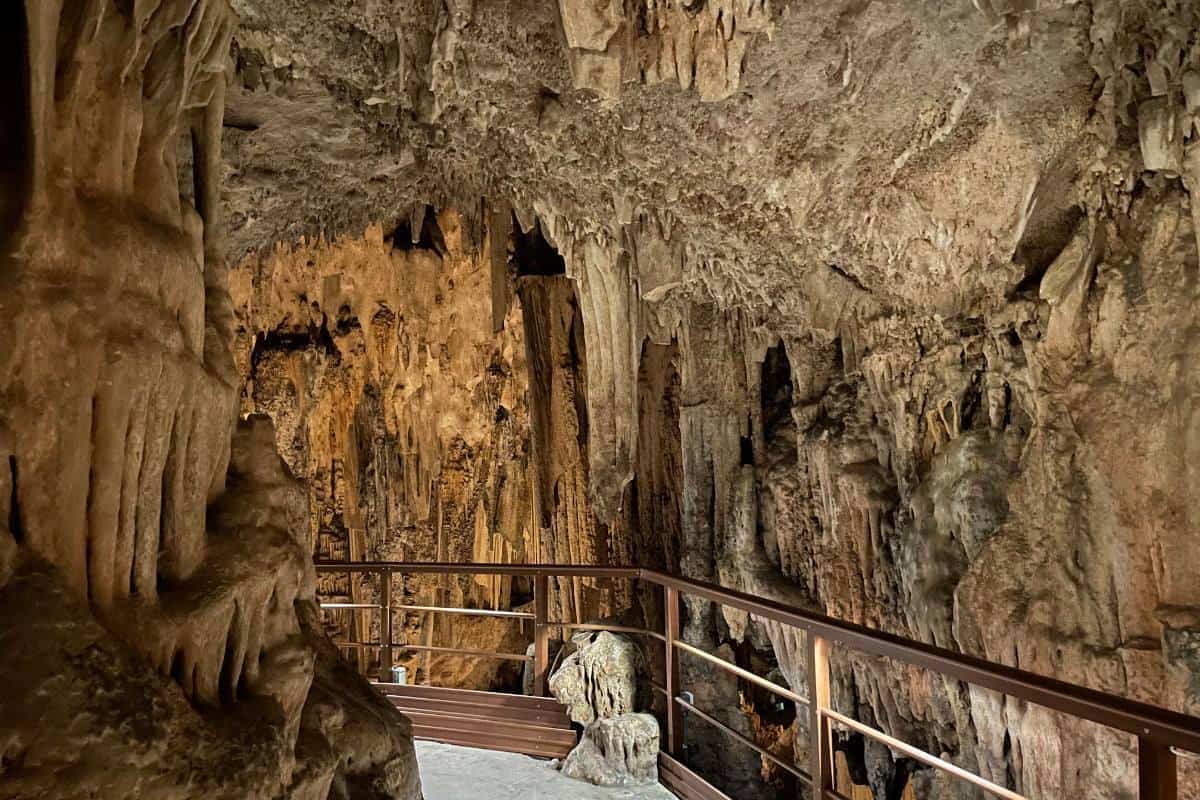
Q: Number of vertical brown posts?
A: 5